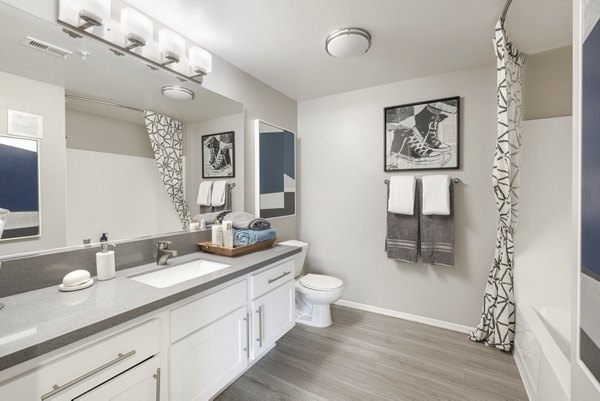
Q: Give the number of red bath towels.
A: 0